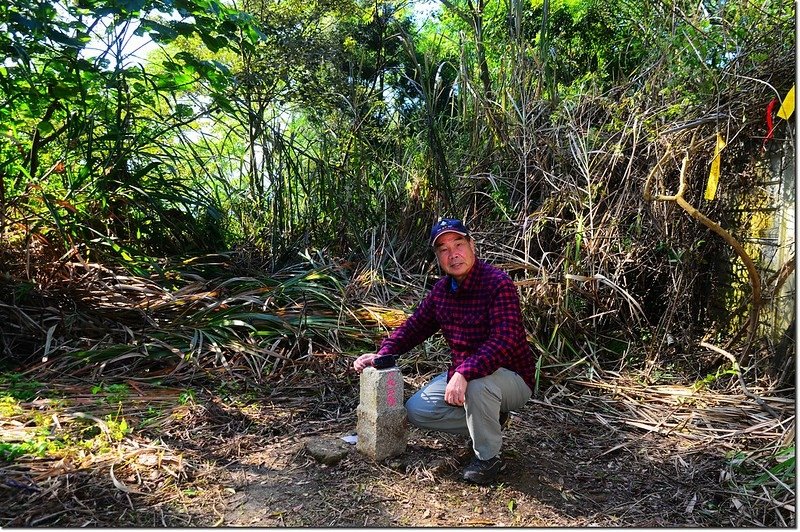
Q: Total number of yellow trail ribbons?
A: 2